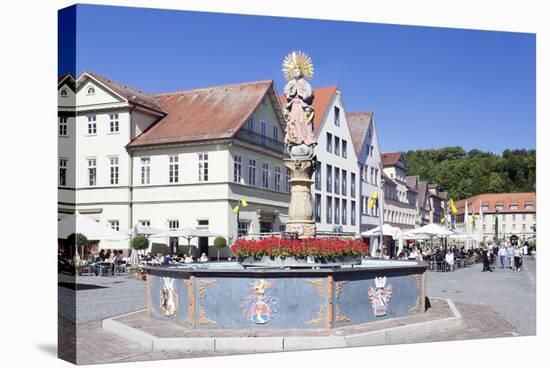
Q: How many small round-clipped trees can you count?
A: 3